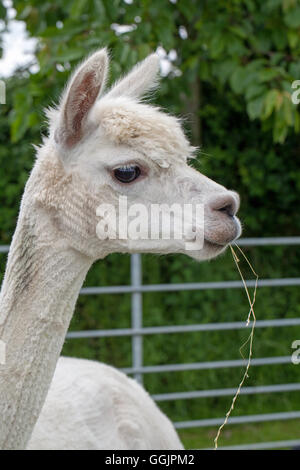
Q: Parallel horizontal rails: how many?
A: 7